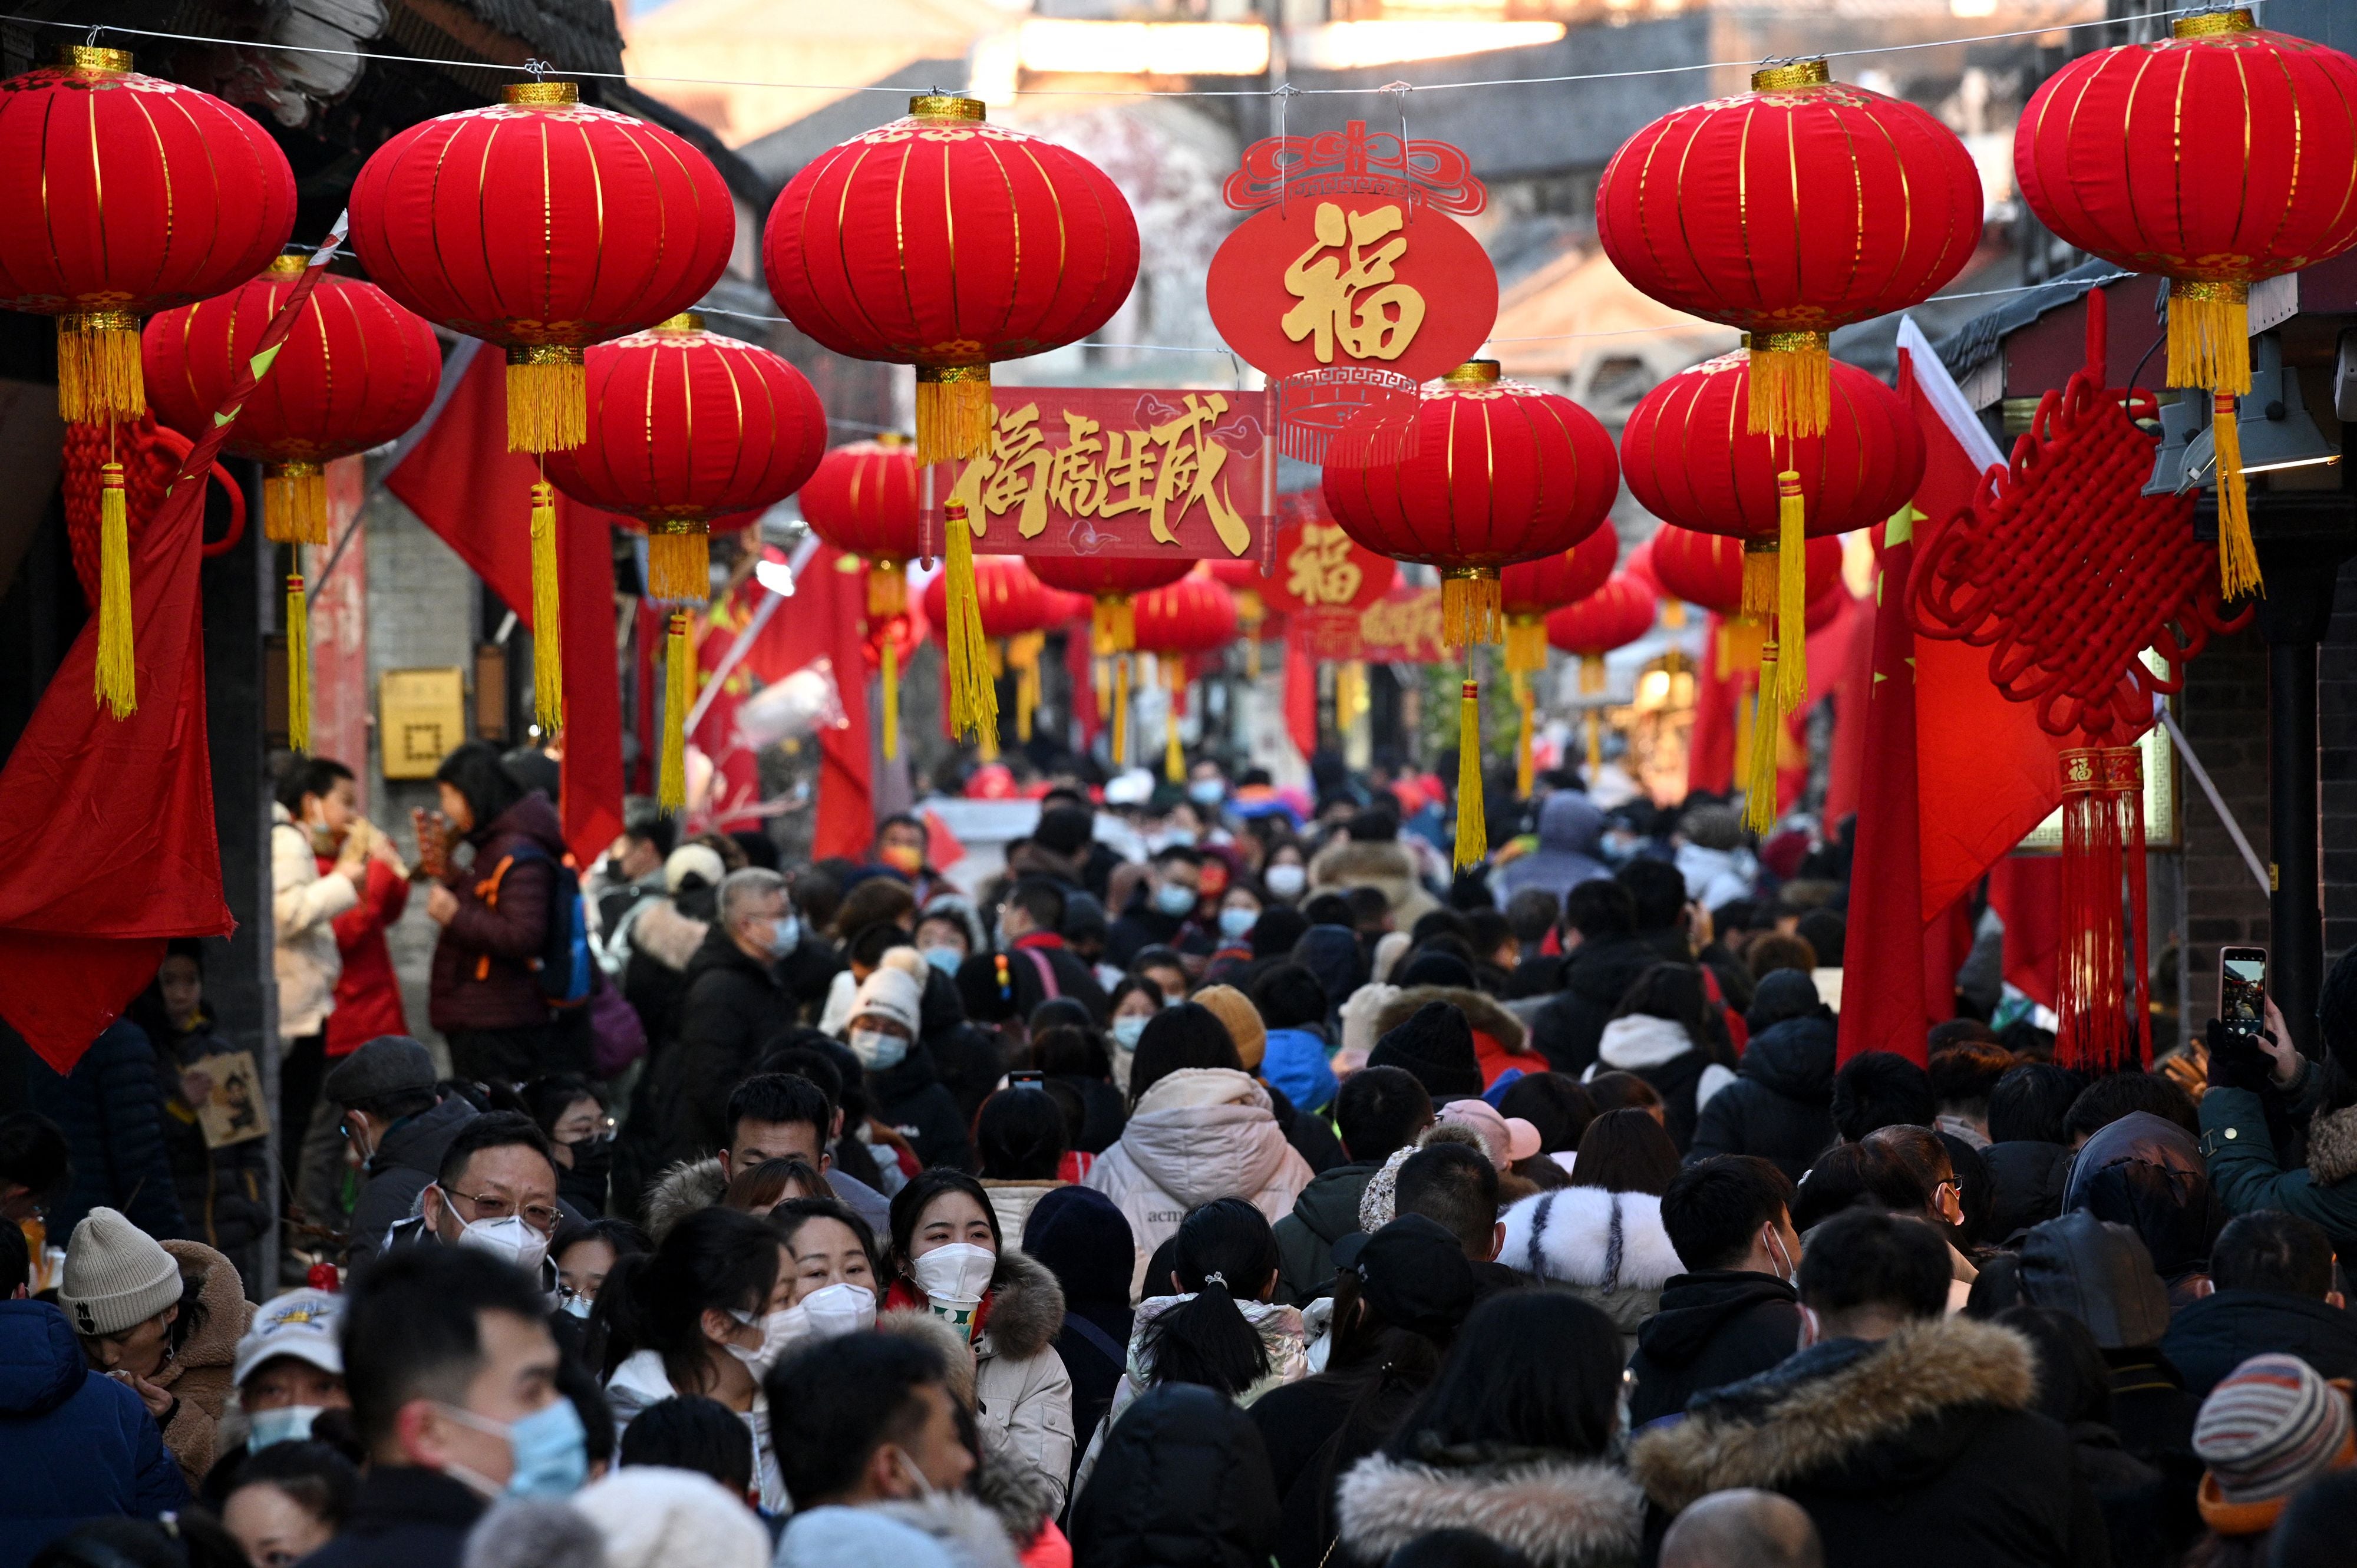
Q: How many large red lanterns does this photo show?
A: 9